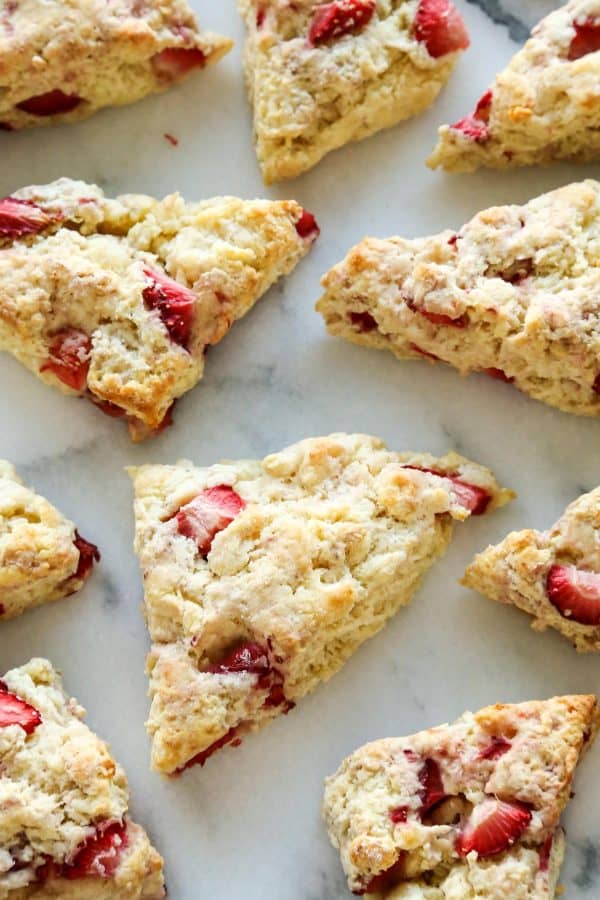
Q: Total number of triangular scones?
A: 10